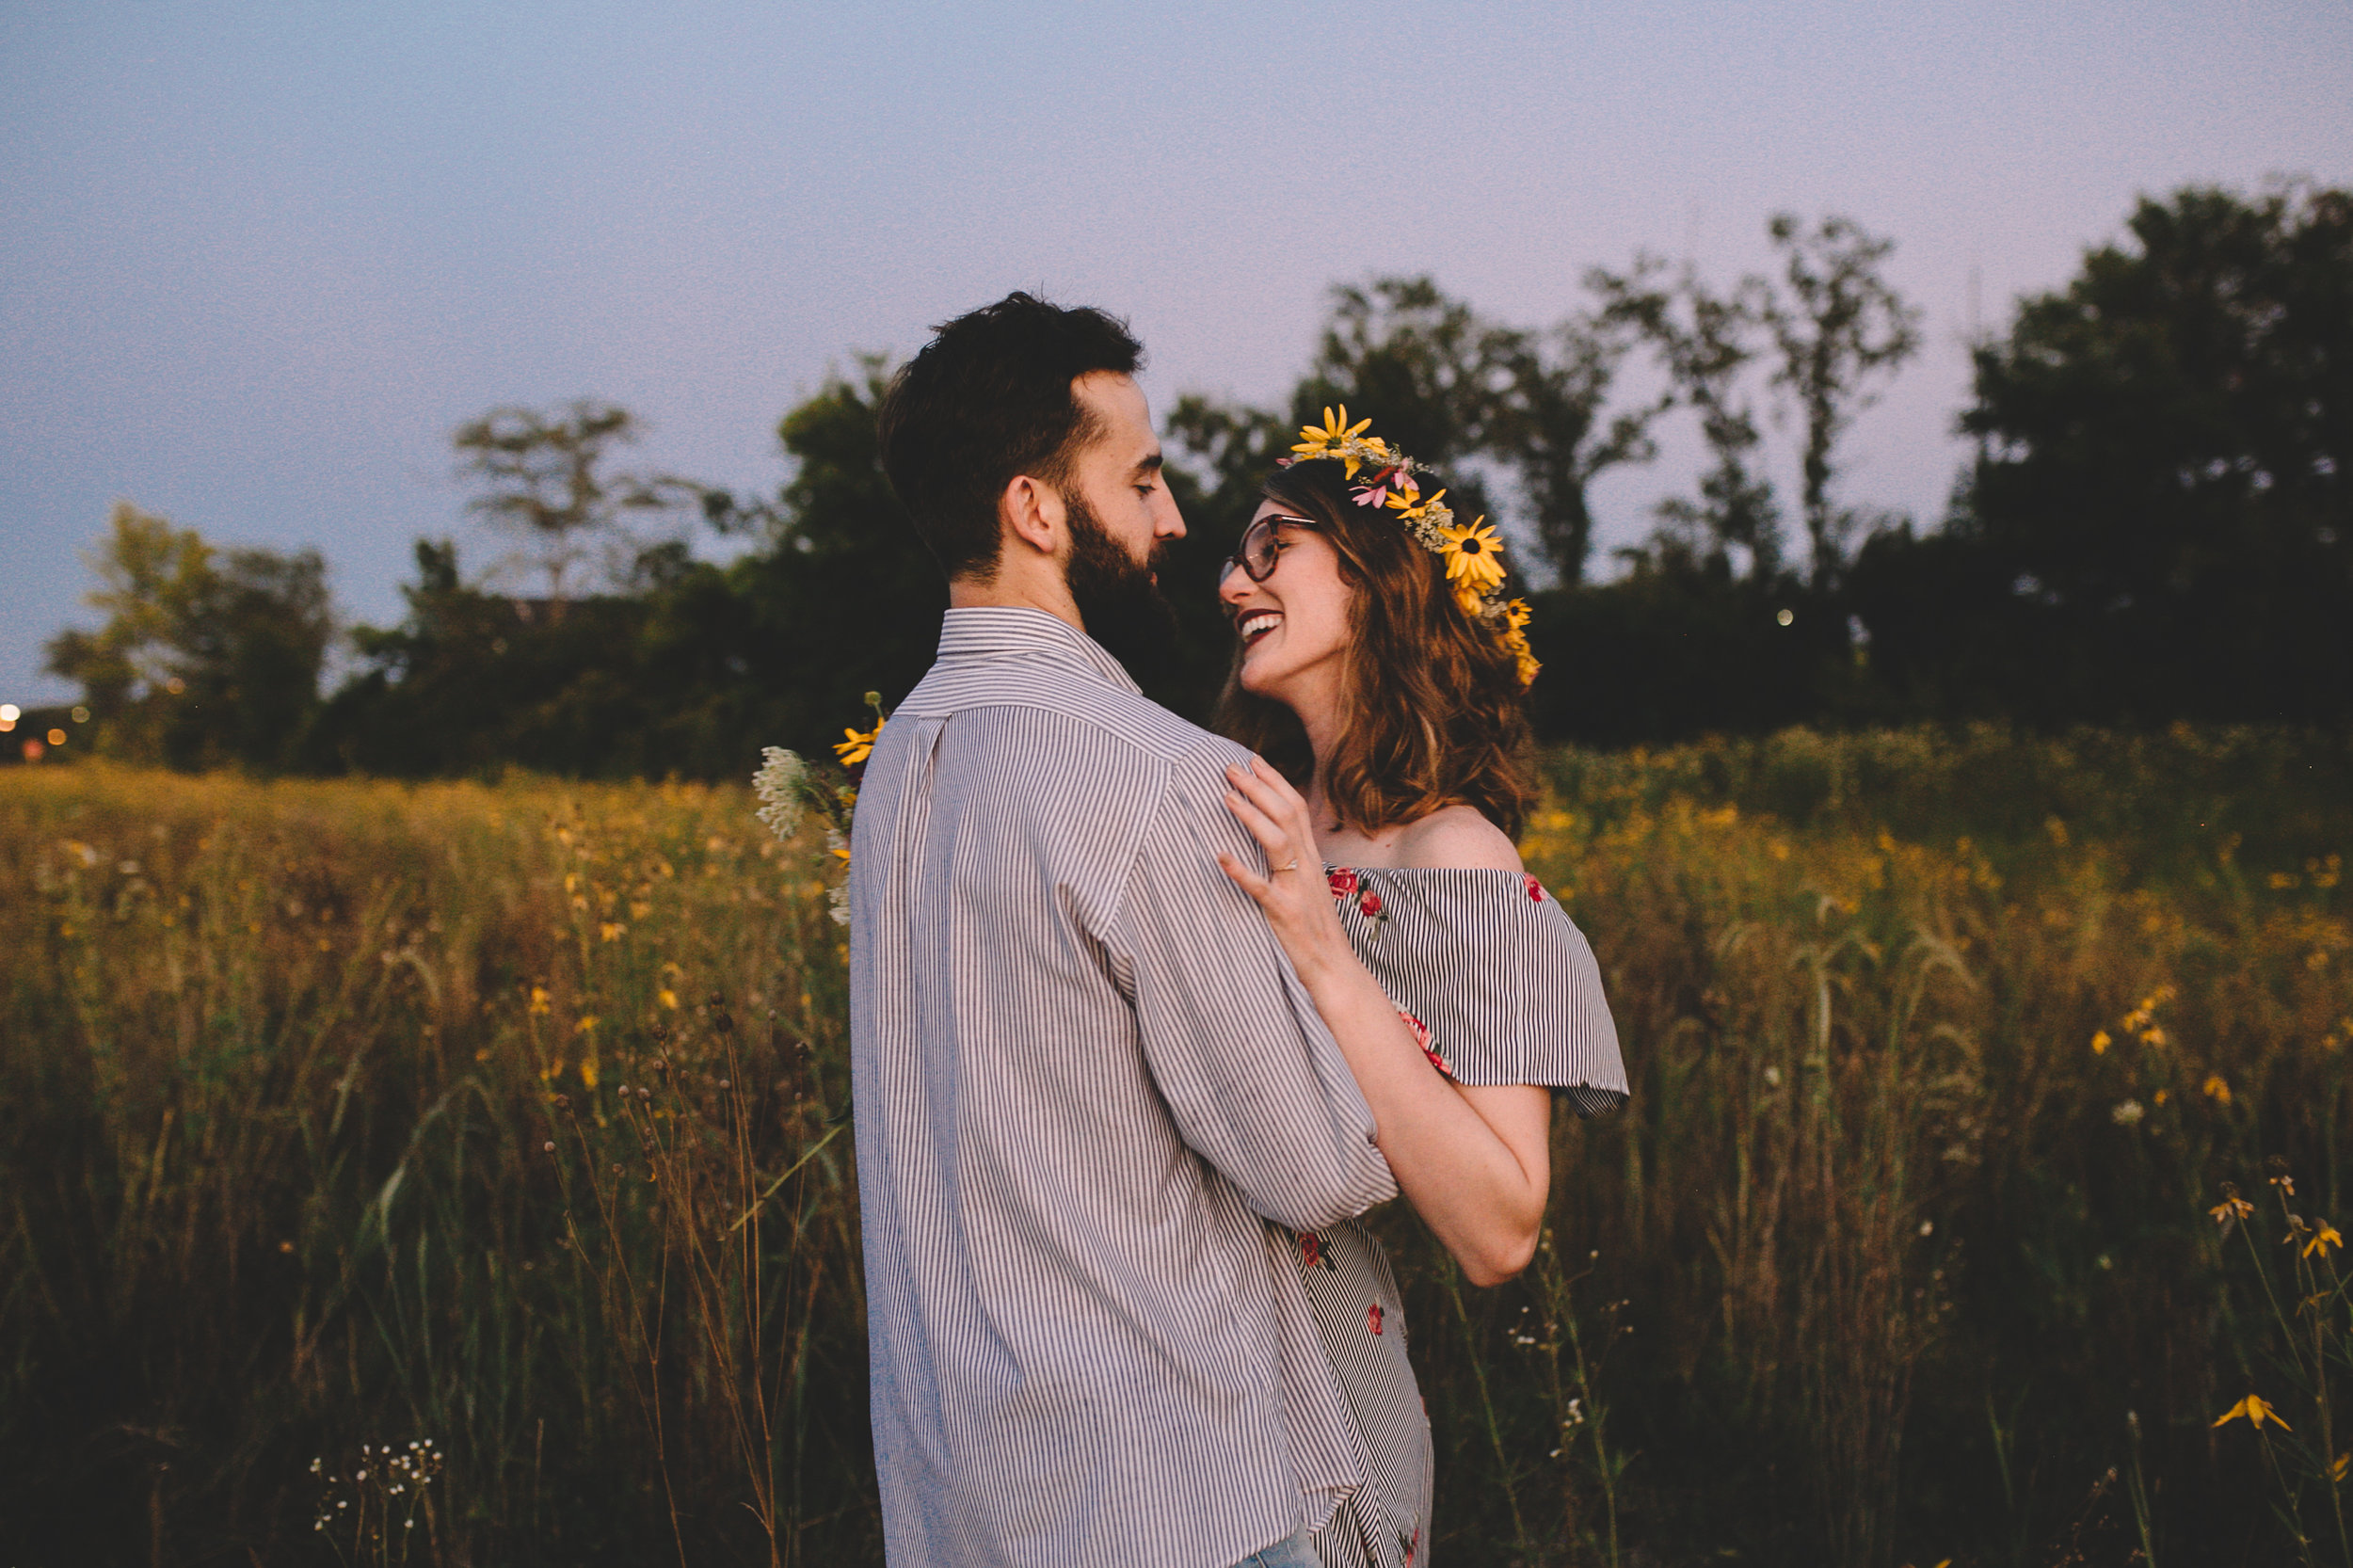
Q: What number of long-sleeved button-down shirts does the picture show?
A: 1